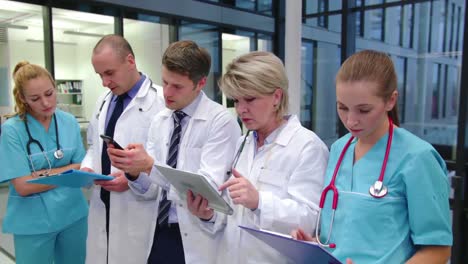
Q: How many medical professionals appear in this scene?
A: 5